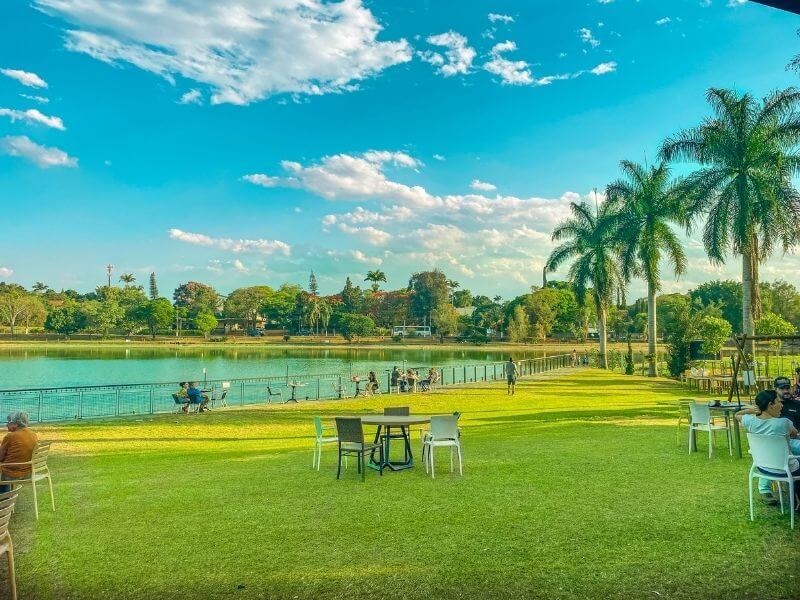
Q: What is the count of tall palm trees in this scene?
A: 3